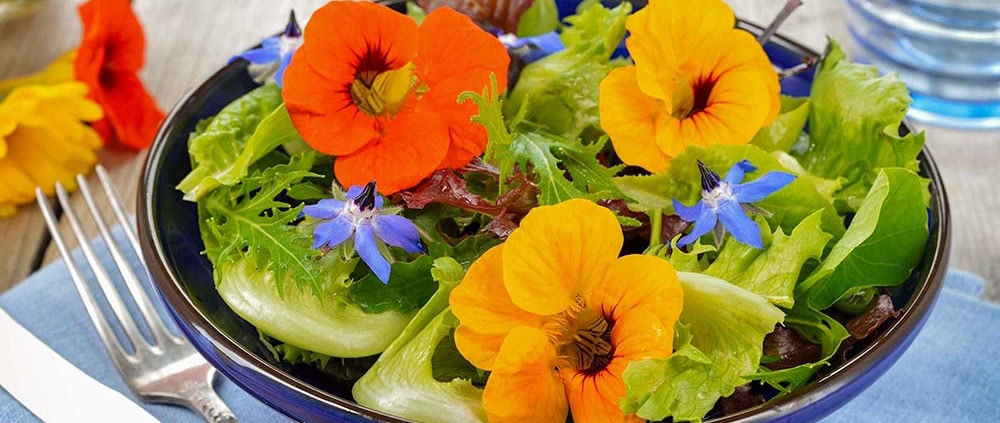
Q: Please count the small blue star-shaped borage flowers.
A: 4